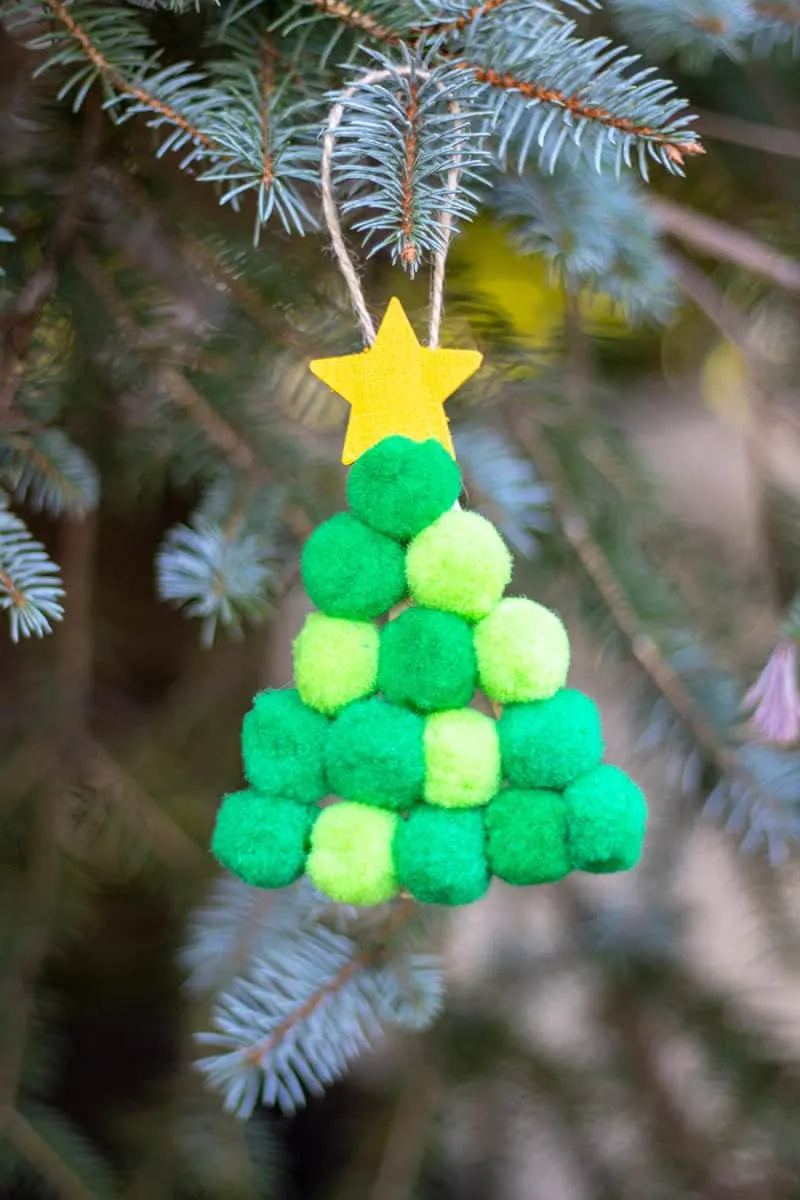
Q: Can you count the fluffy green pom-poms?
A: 15